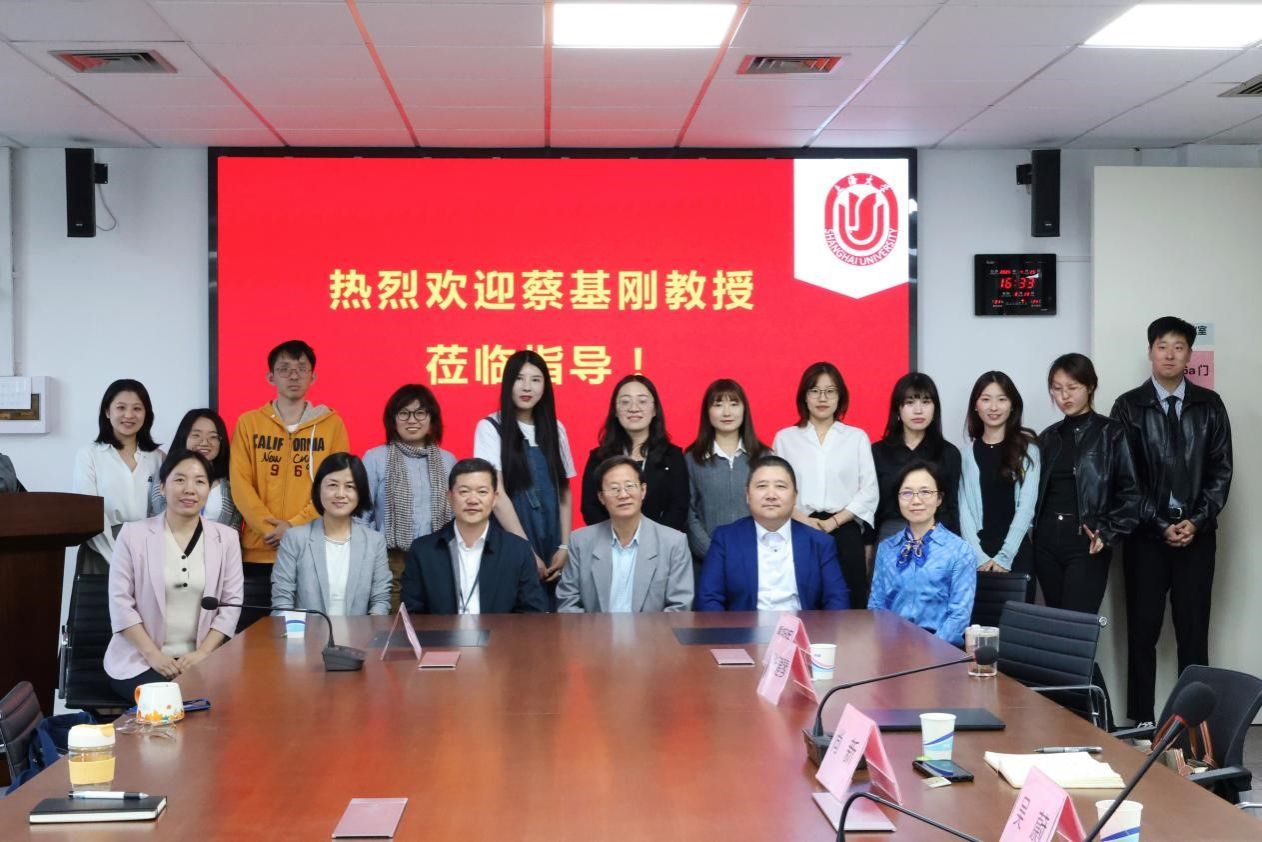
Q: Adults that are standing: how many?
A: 12